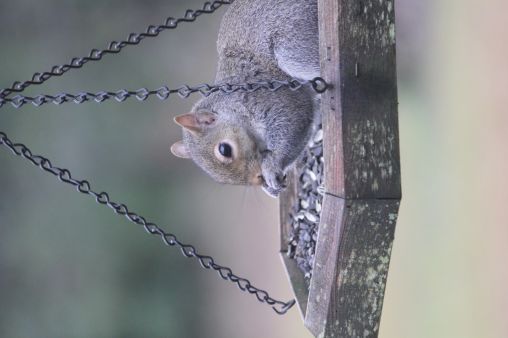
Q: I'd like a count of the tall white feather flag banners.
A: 0